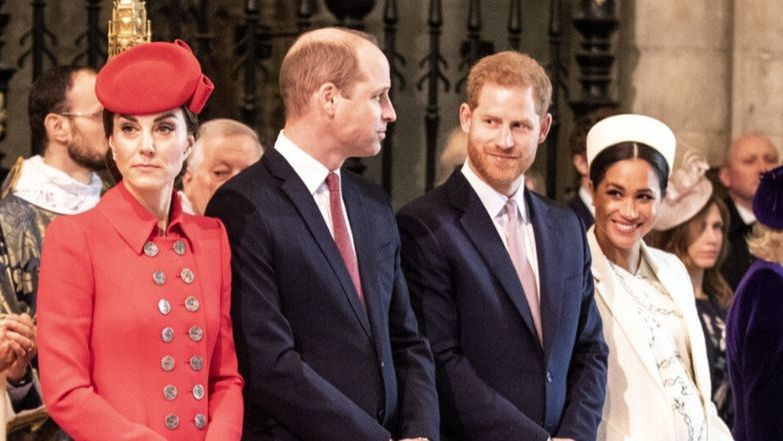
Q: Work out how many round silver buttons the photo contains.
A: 14